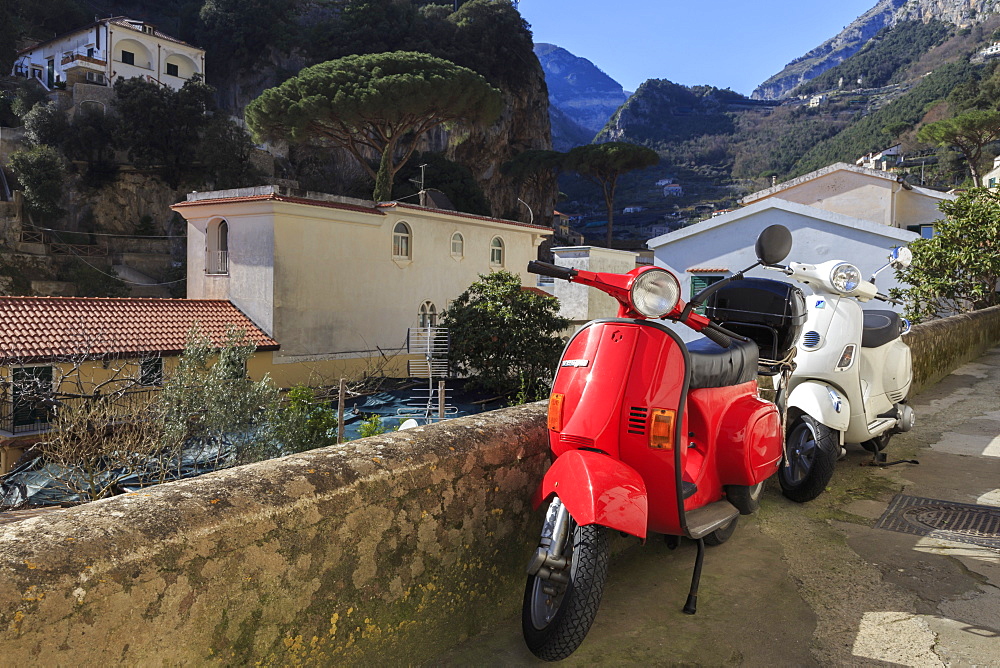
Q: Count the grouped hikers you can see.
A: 0